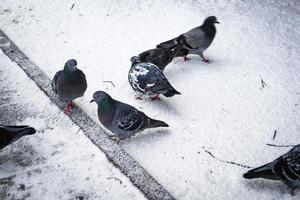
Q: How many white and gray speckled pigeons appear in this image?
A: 1